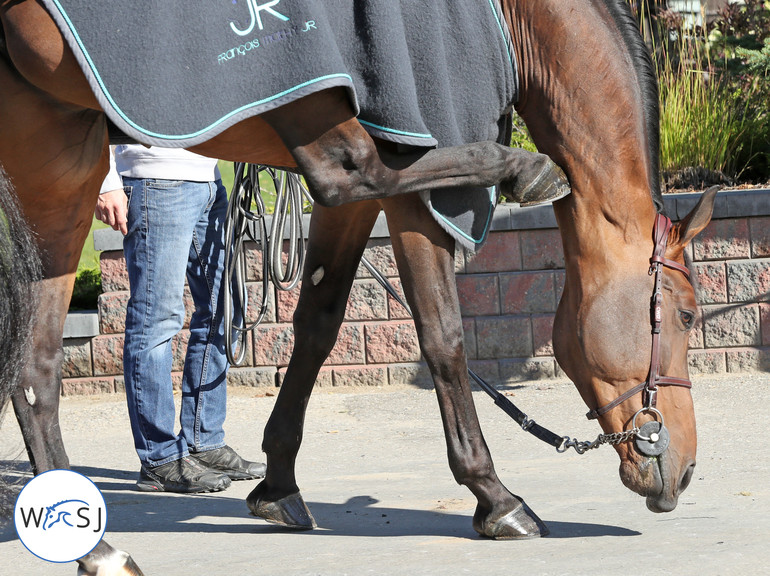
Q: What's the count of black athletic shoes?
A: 2